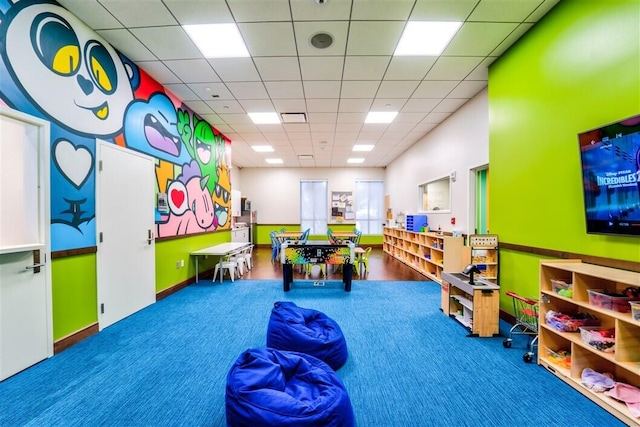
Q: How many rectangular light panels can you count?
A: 8